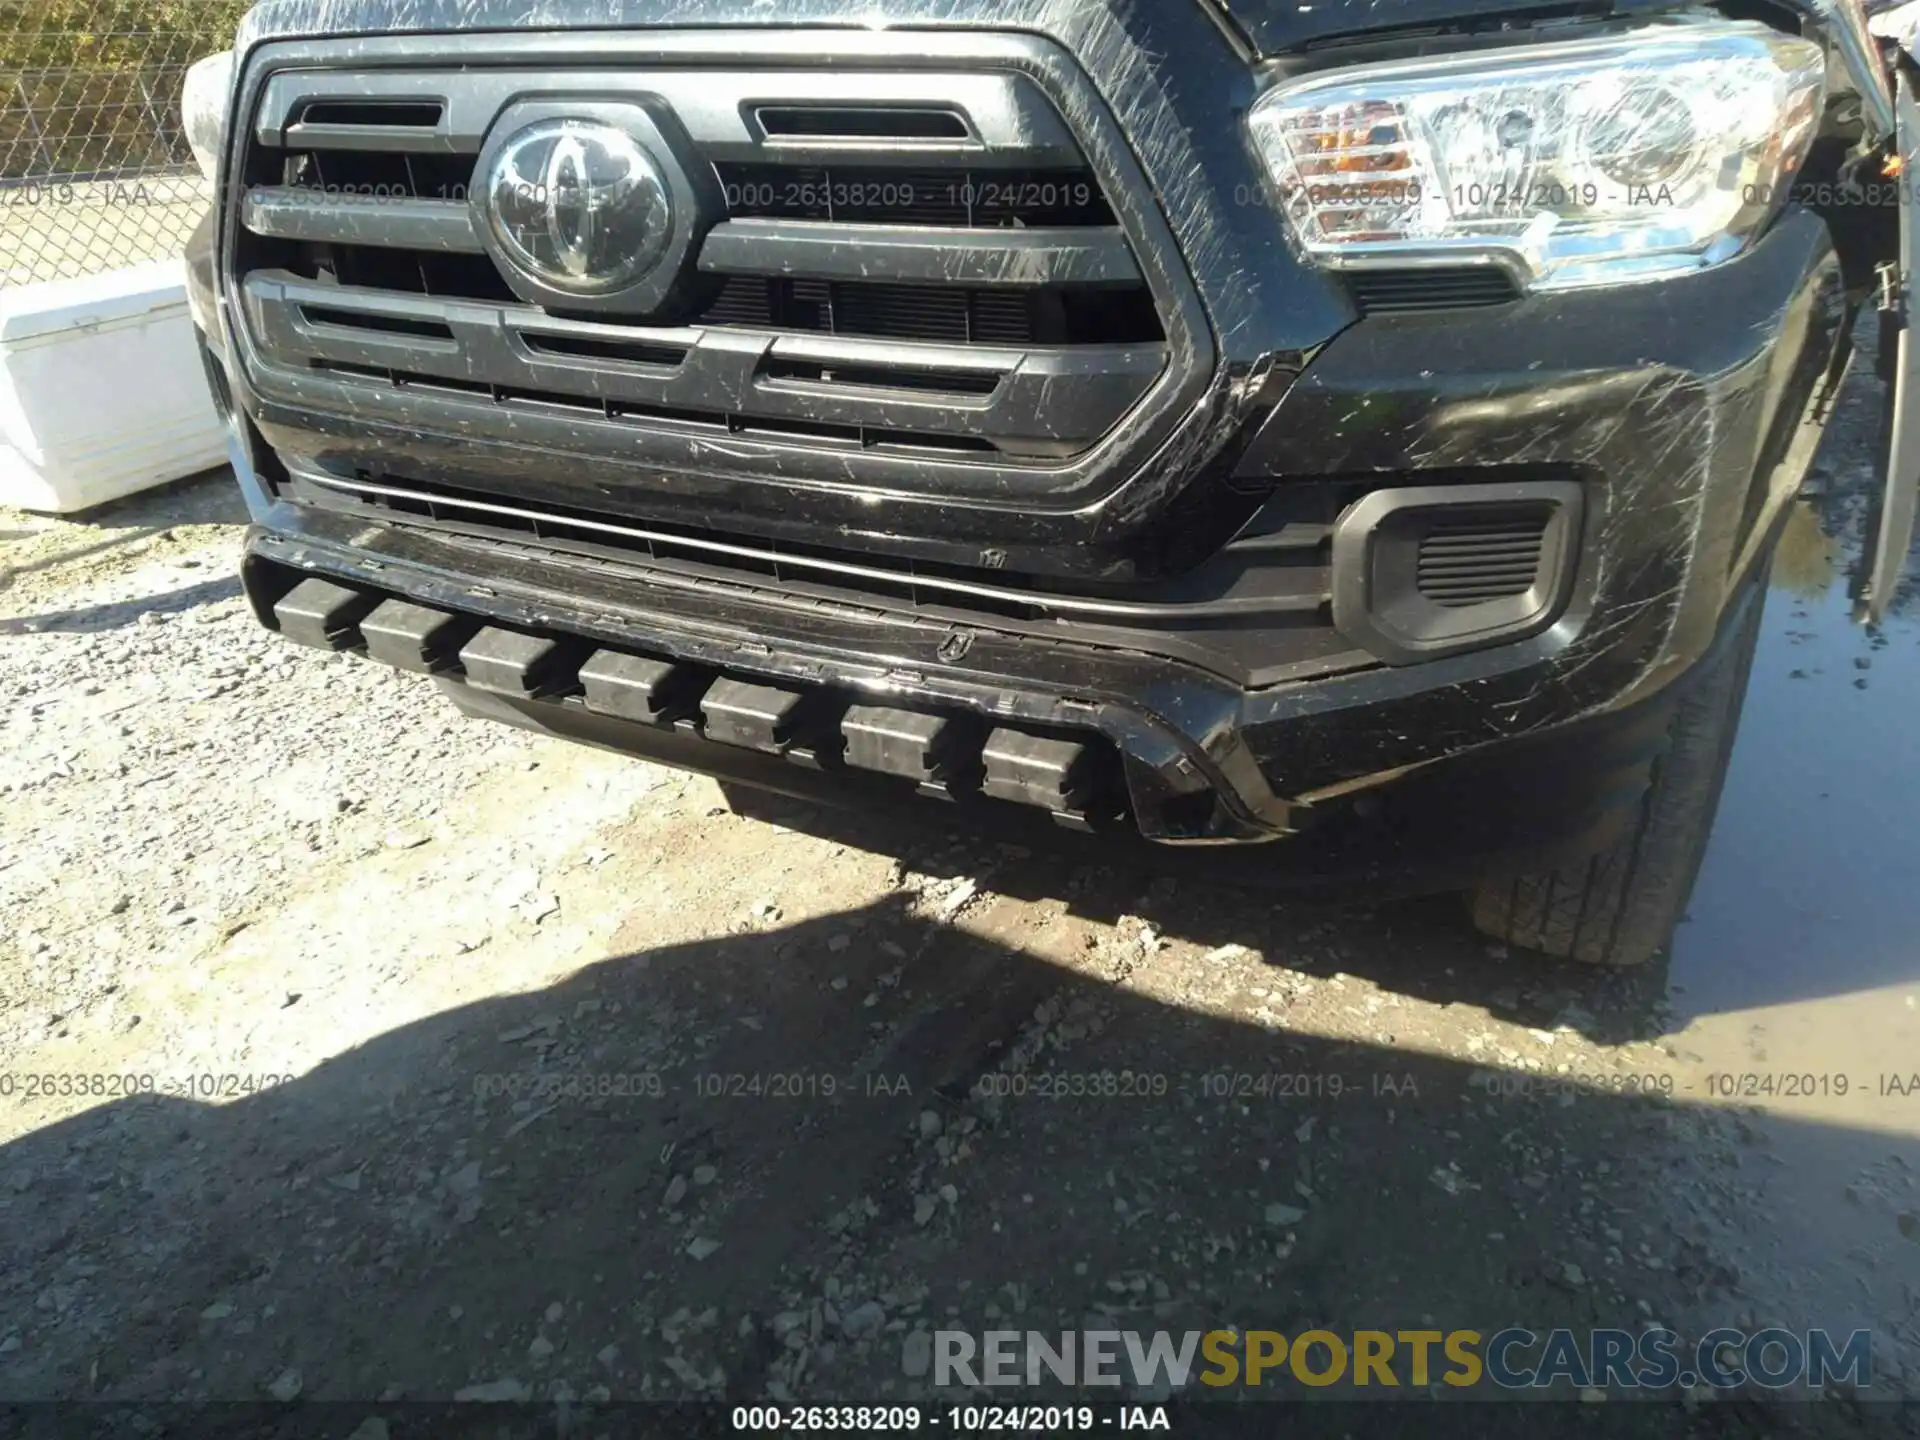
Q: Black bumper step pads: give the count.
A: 7